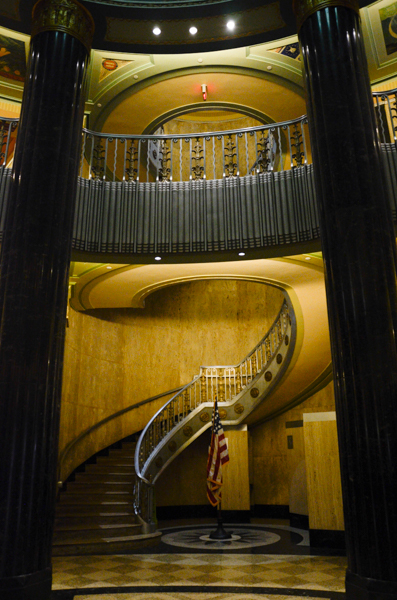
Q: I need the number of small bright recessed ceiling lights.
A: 5